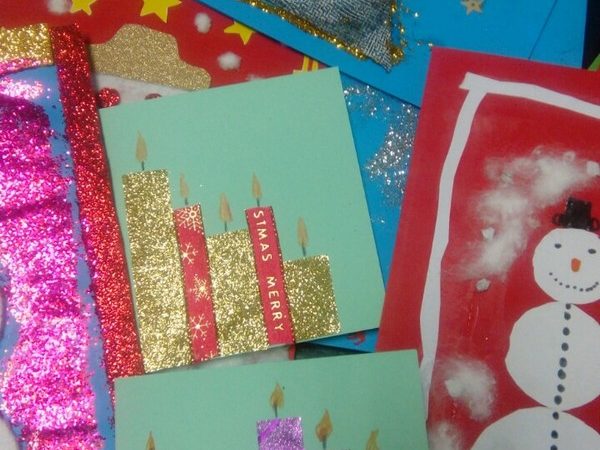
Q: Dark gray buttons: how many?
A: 11